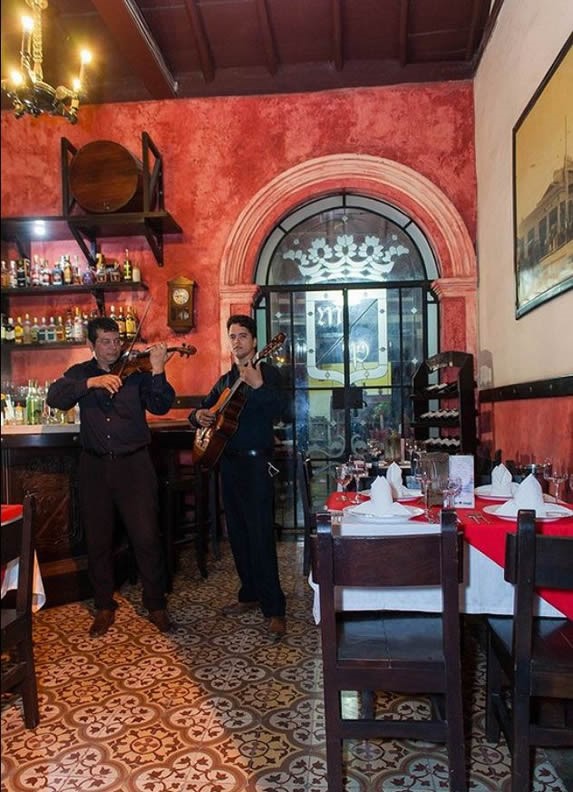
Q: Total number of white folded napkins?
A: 4